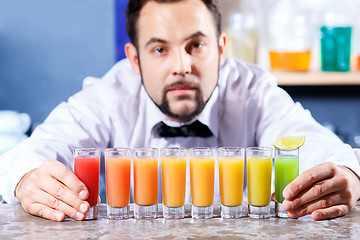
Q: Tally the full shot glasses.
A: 8